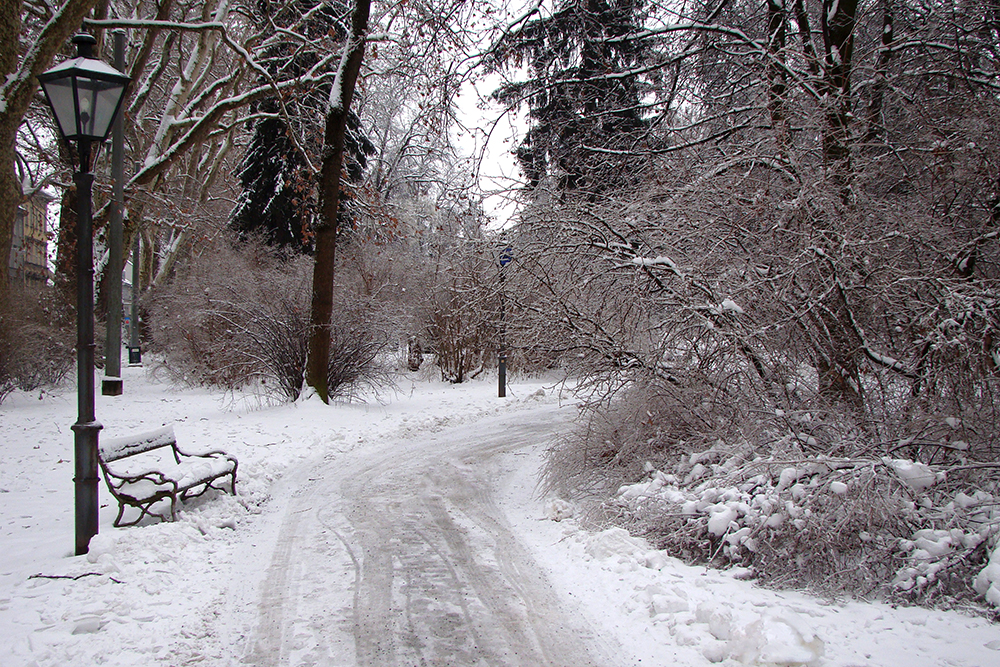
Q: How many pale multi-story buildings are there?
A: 1